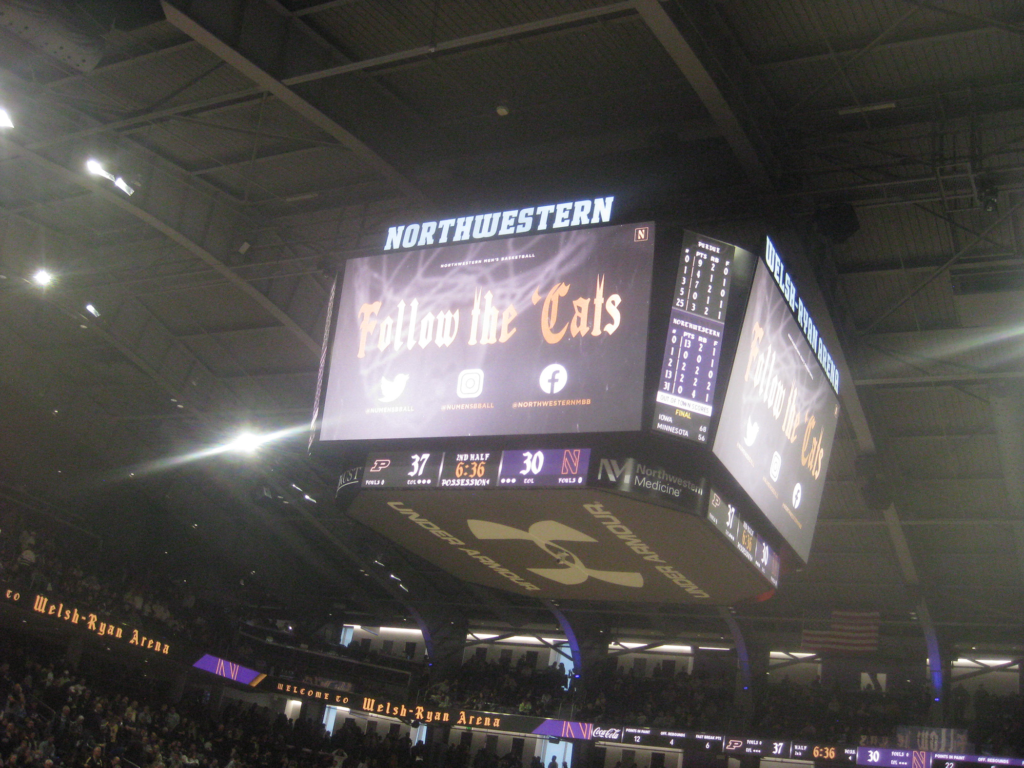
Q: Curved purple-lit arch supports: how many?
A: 4